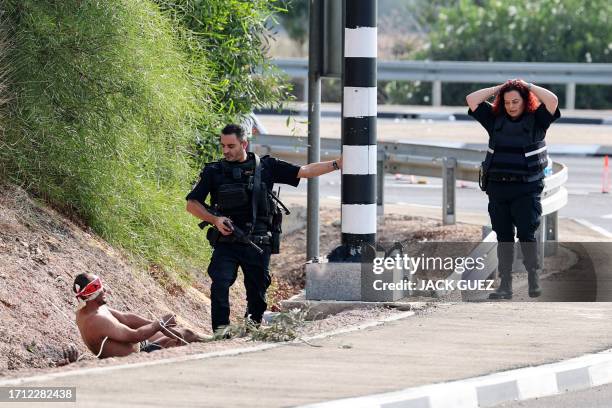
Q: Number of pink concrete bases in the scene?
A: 0